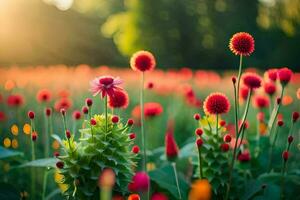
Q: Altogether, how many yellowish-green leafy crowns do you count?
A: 2